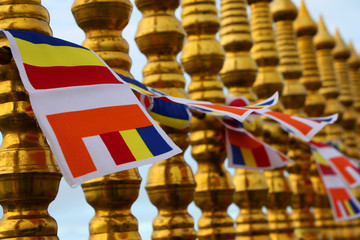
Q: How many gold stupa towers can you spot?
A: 11